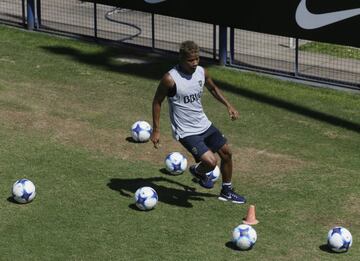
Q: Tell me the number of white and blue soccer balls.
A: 7